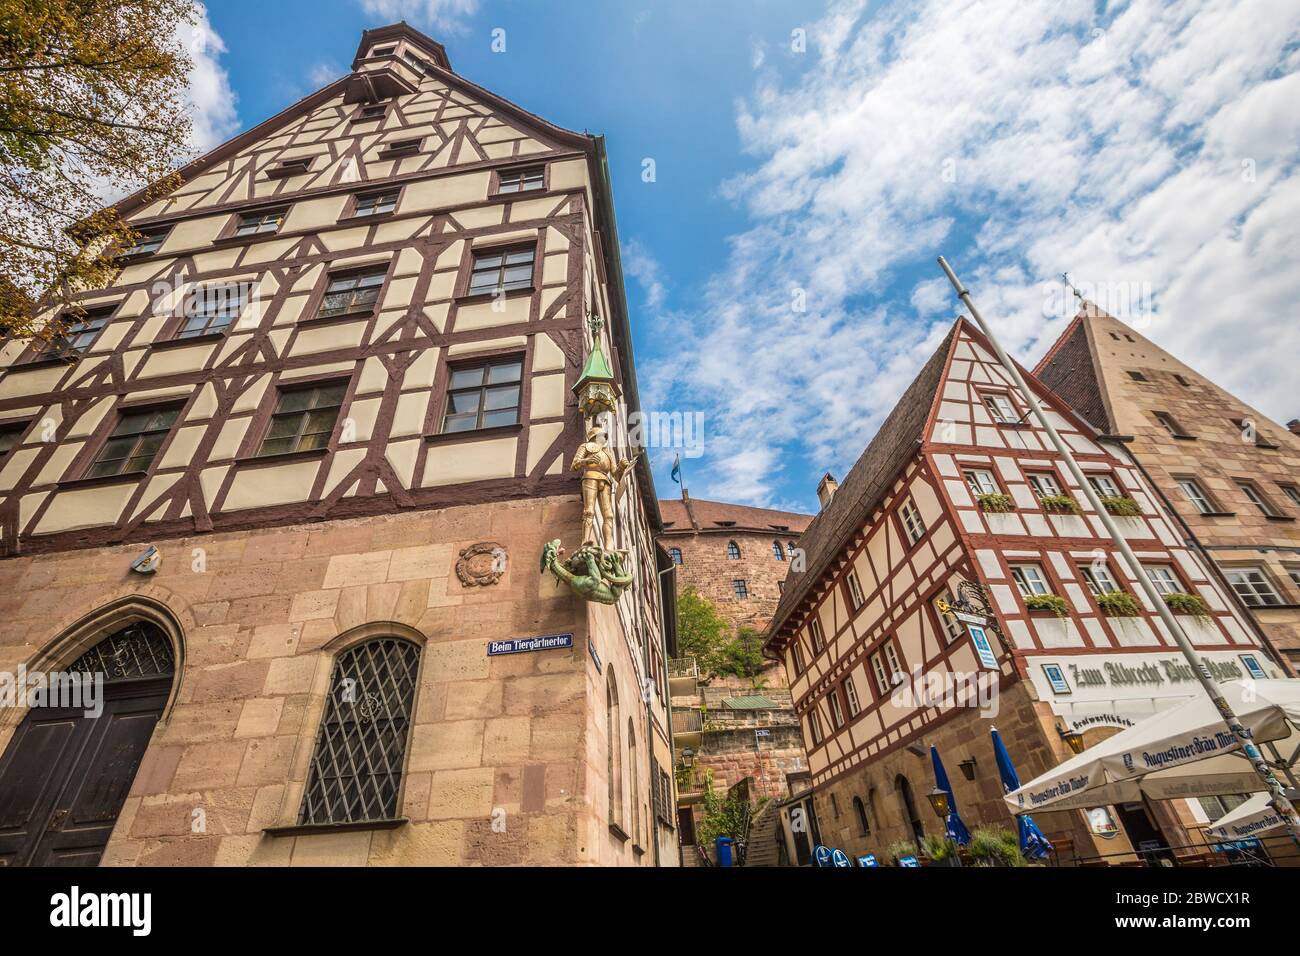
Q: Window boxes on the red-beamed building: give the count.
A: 6